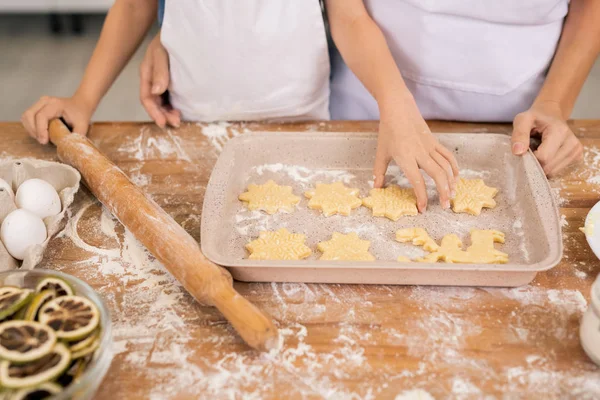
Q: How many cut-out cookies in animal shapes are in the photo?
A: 1